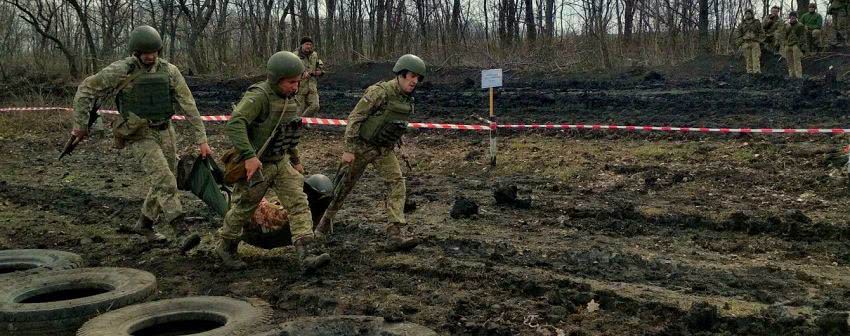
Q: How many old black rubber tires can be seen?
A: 4